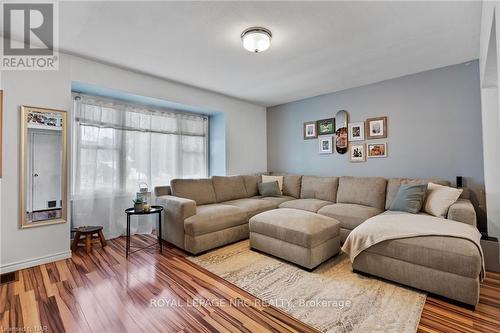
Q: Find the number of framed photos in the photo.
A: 7